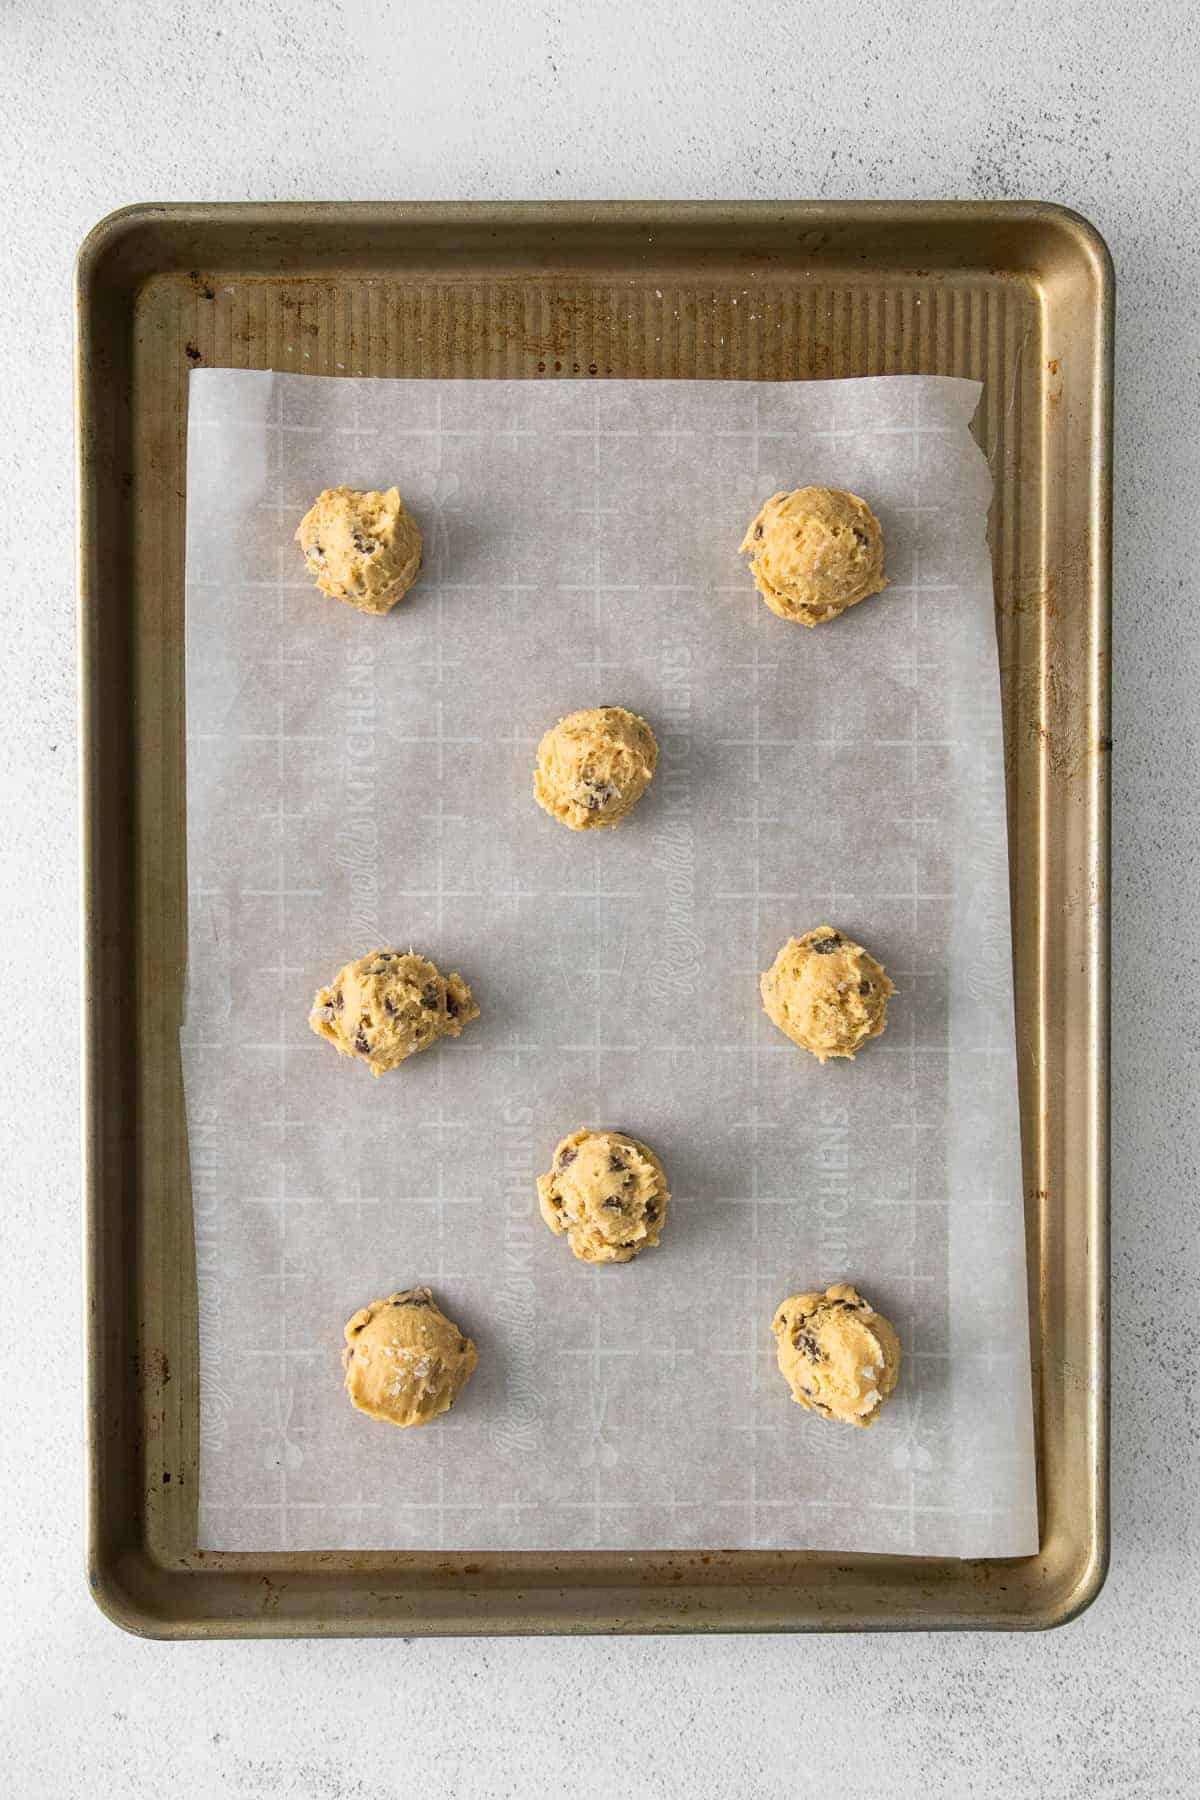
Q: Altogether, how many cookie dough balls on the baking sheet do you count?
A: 8